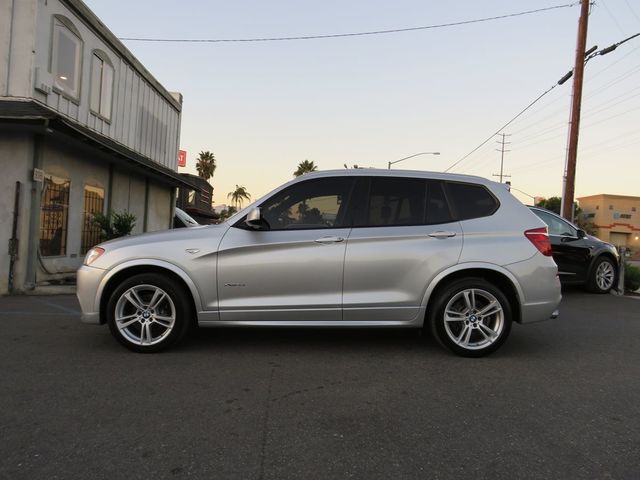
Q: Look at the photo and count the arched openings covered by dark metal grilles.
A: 2